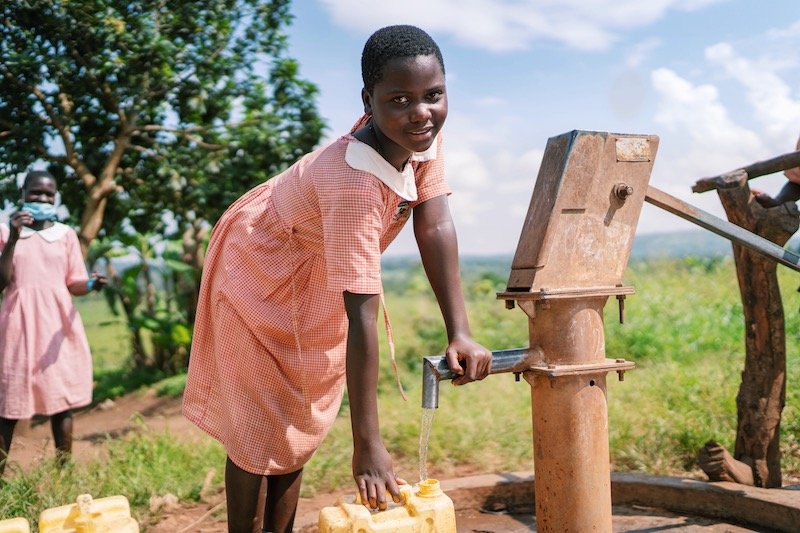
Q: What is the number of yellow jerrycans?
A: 3